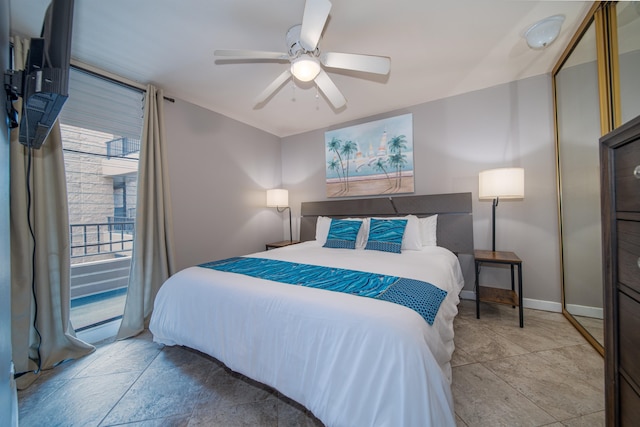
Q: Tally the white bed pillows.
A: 4